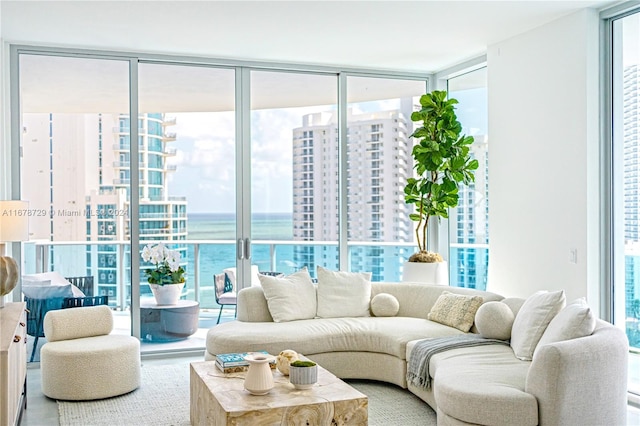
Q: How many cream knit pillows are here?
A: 1